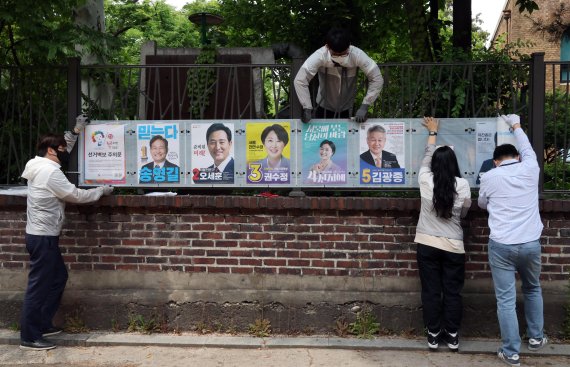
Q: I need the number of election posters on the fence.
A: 7